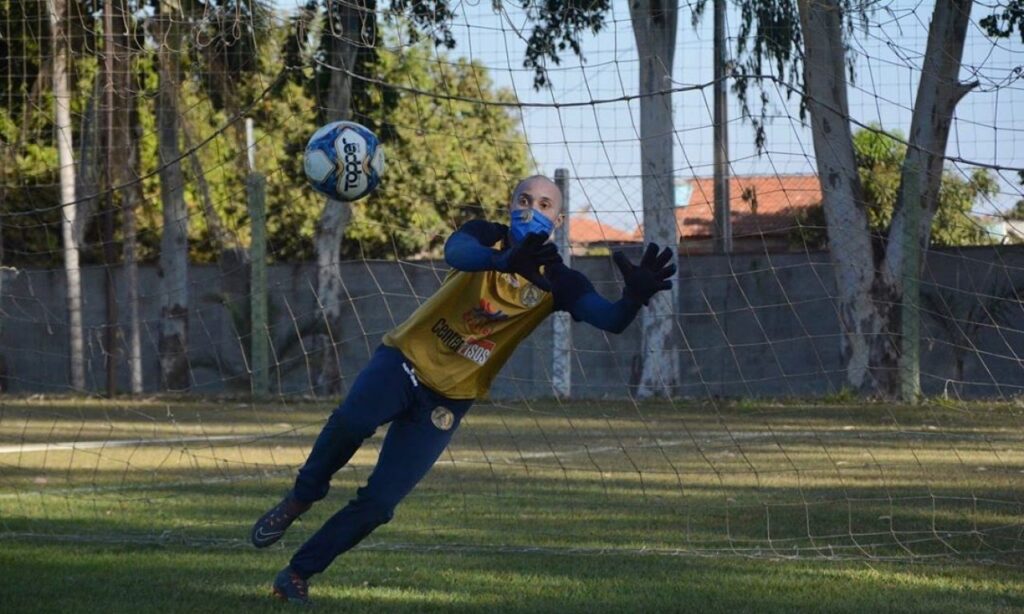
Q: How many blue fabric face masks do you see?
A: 1